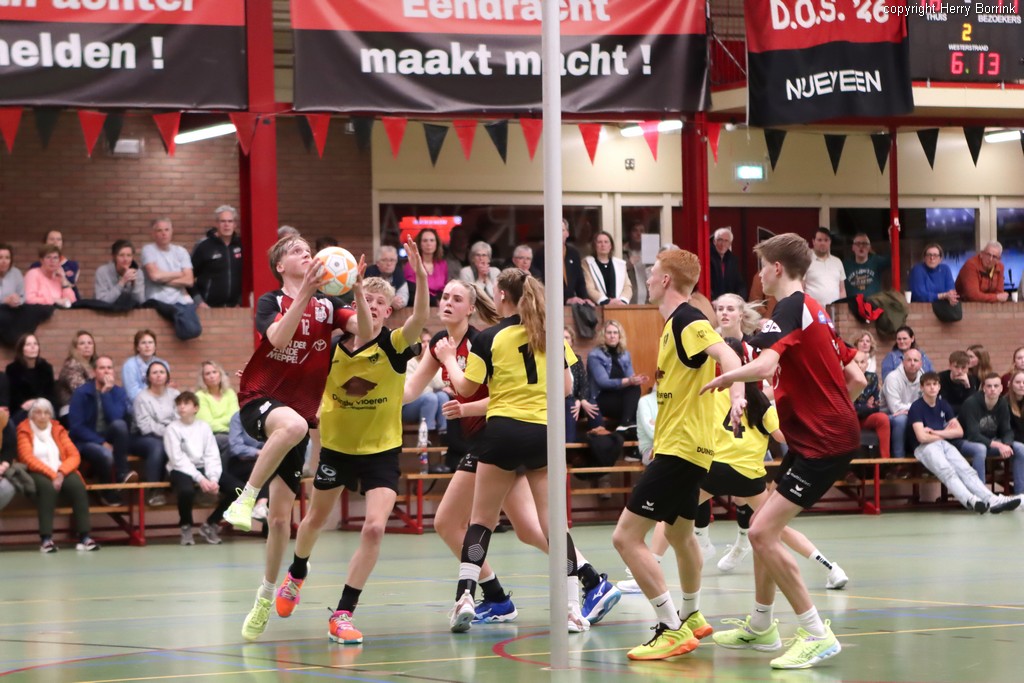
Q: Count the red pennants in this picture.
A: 11